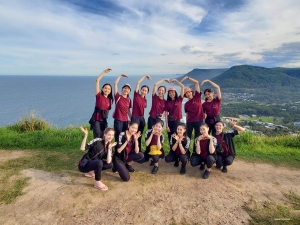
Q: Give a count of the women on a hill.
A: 13